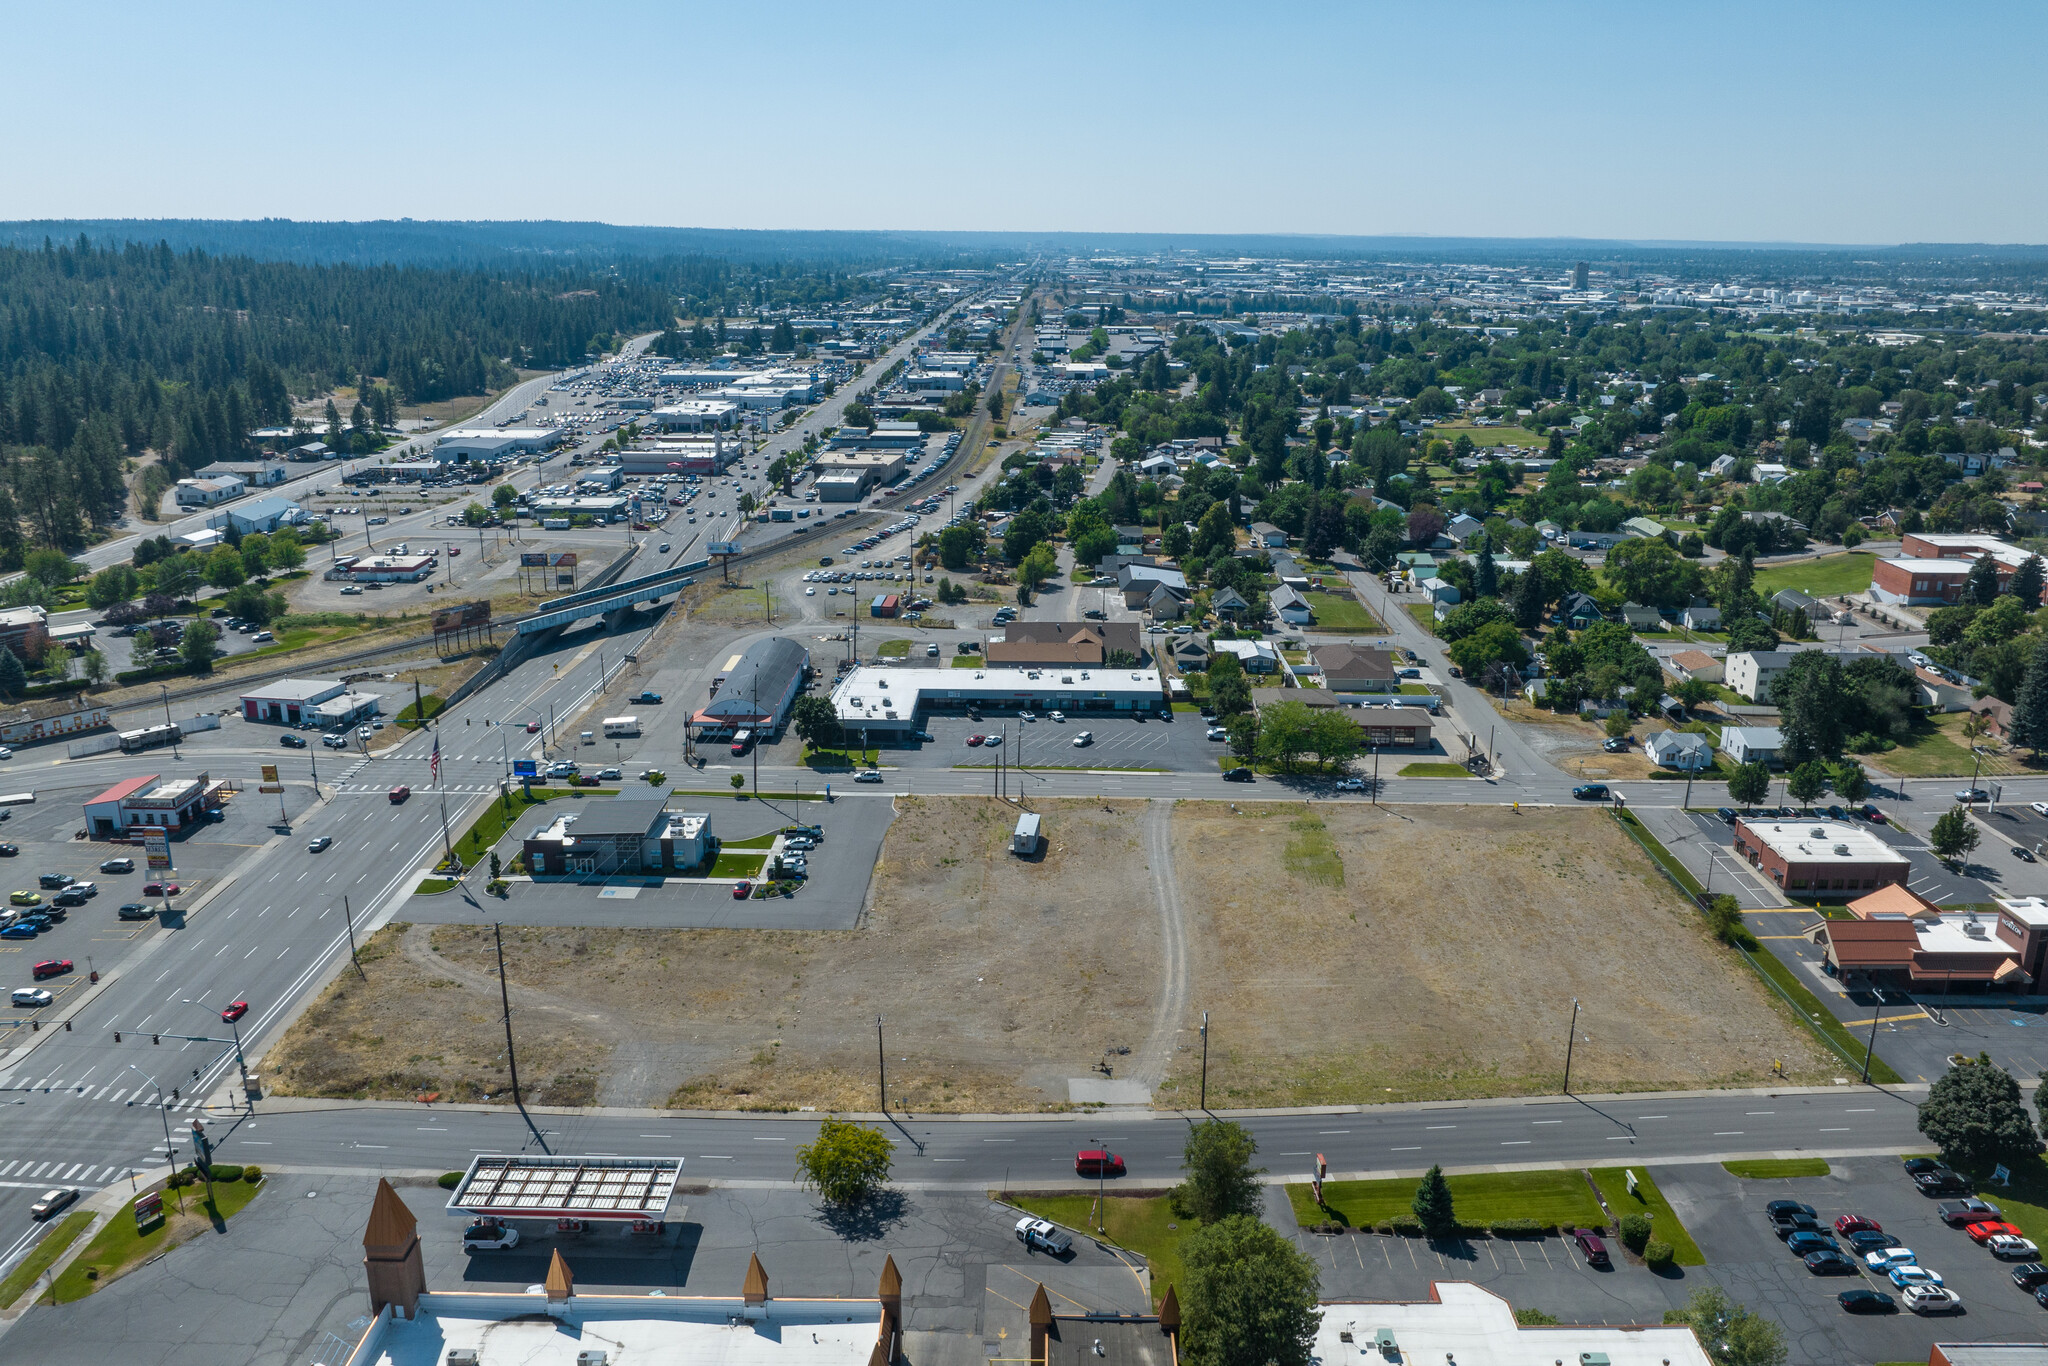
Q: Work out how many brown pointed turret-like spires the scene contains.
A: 6